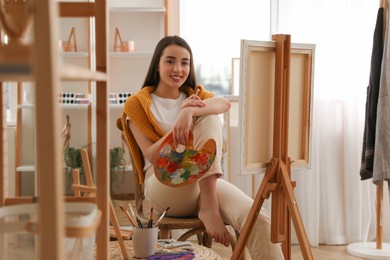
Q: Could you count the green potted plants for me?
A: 2